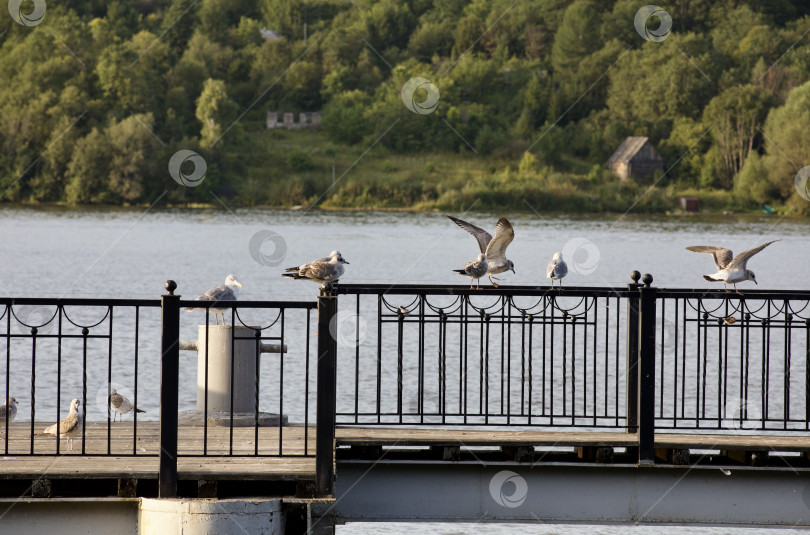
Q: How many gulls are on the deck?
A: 3